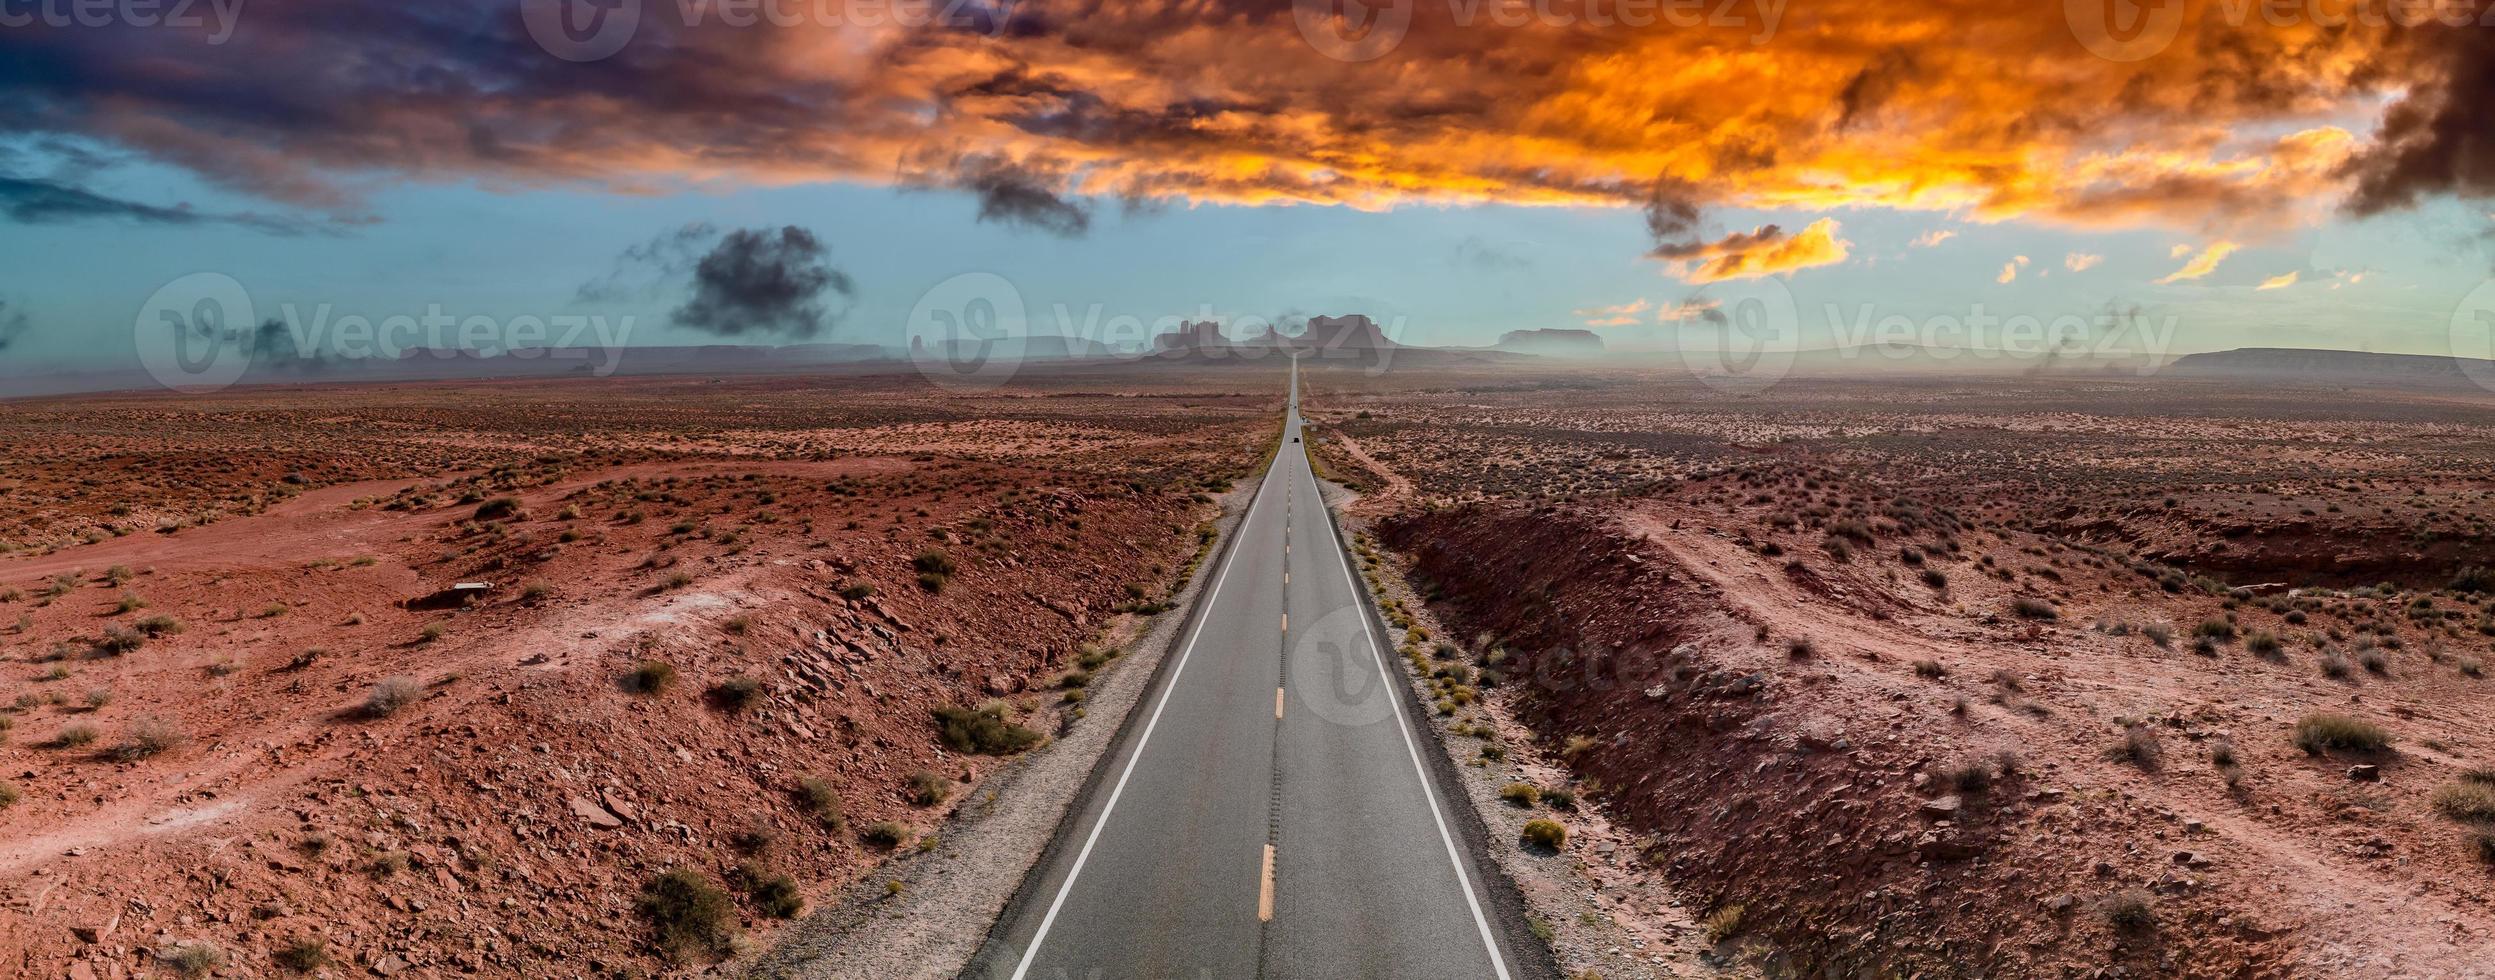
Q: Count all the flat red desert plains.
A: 2